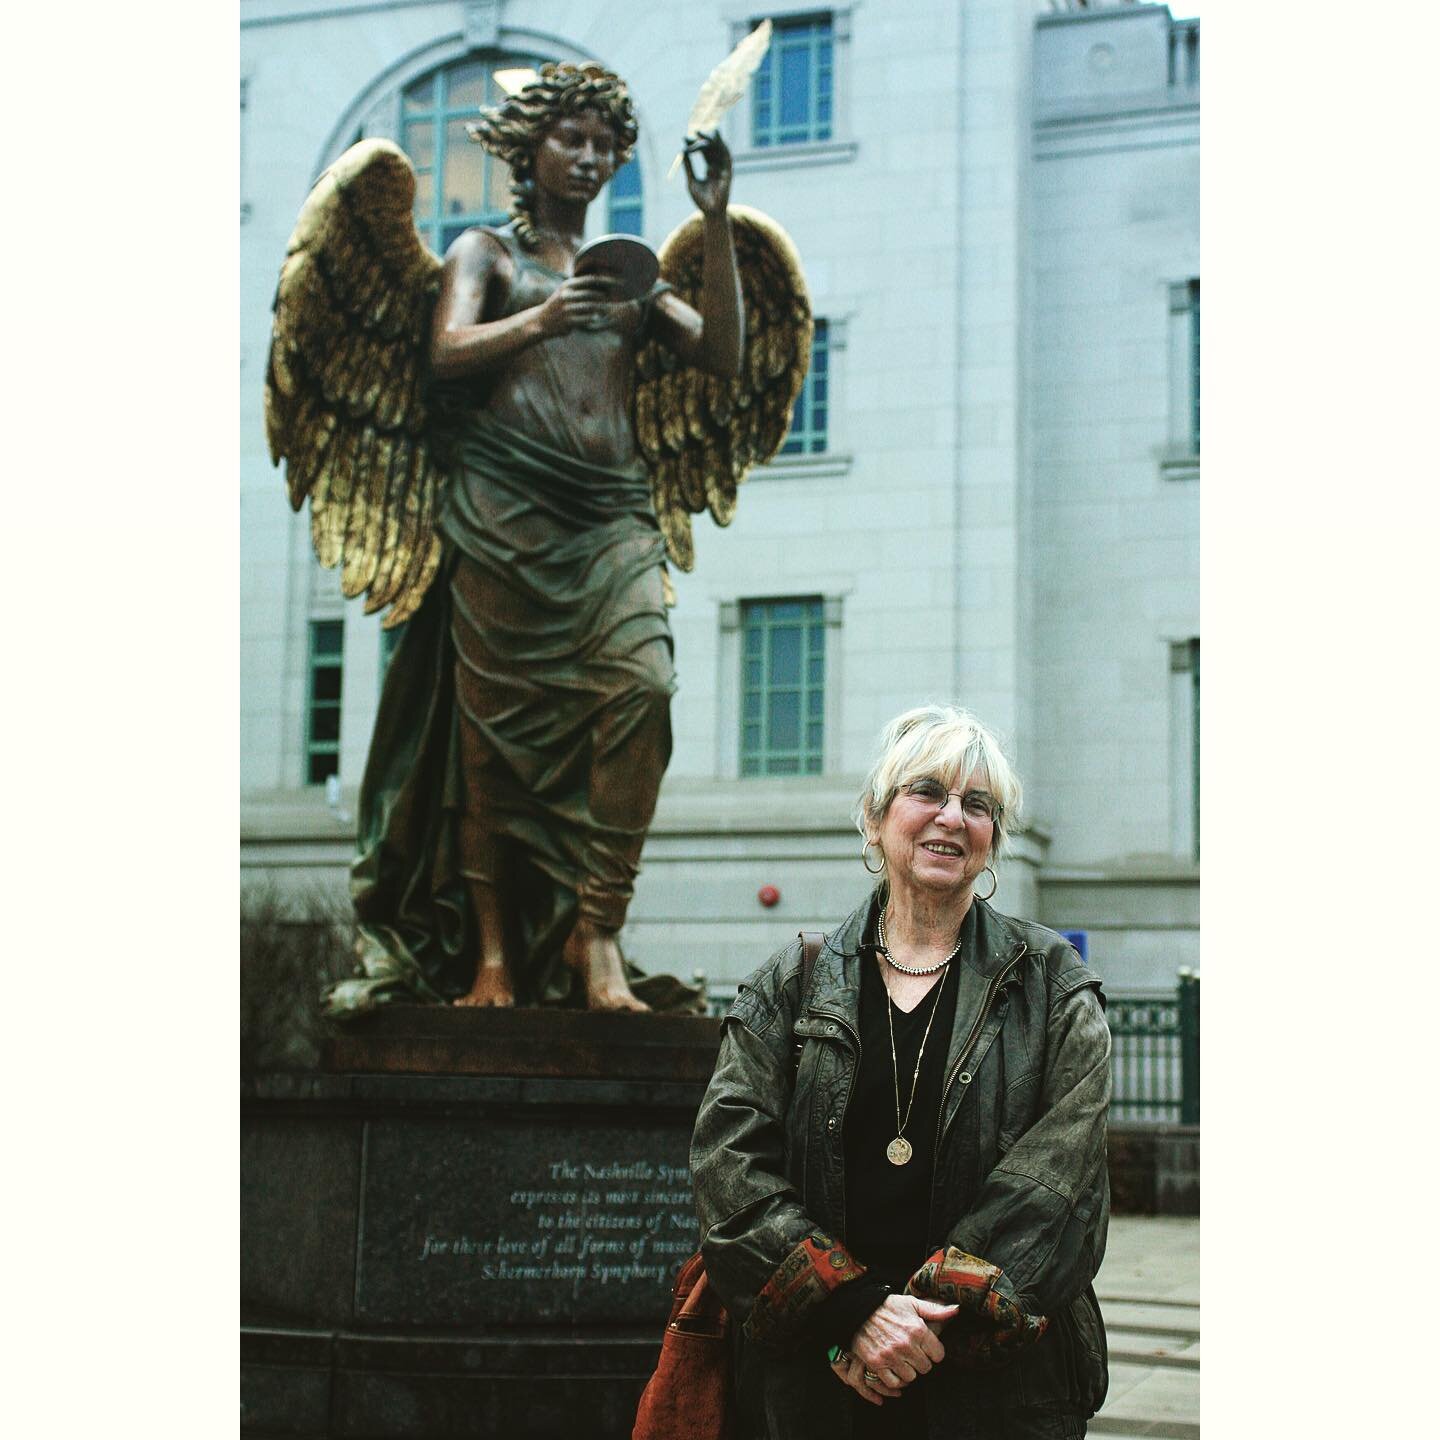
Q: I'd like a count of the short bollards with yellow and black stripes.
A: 0